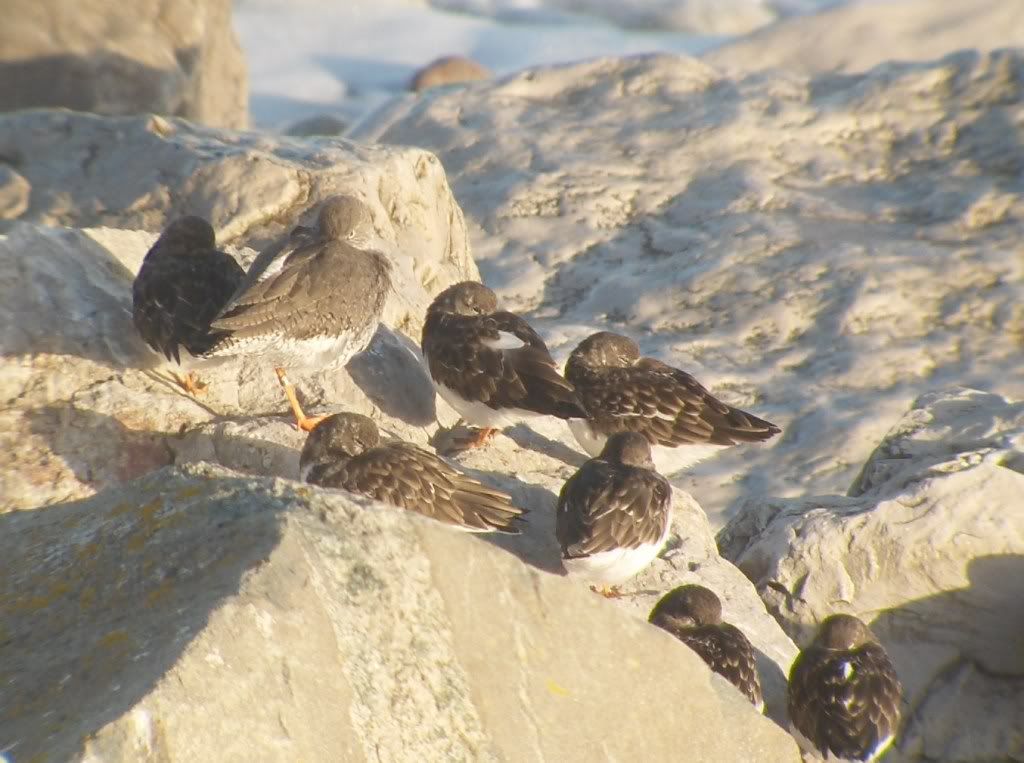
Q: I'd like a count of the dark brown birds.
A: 7